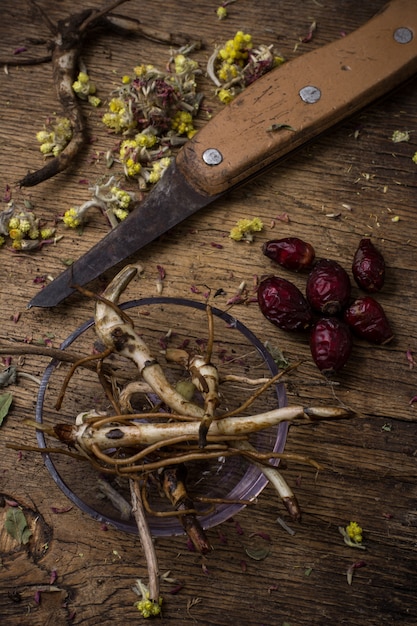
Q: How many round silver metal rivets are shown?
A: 3